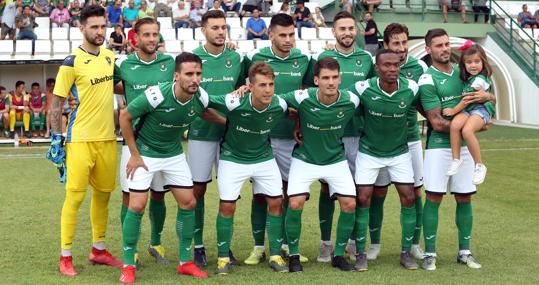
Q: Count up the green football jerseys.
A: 11